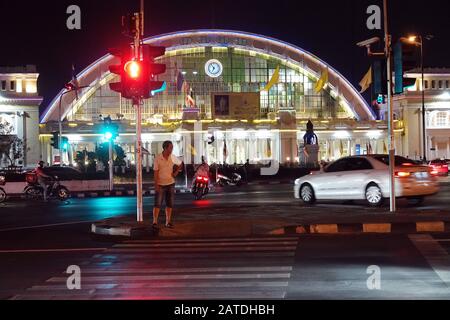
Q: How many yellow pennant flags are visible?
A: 3